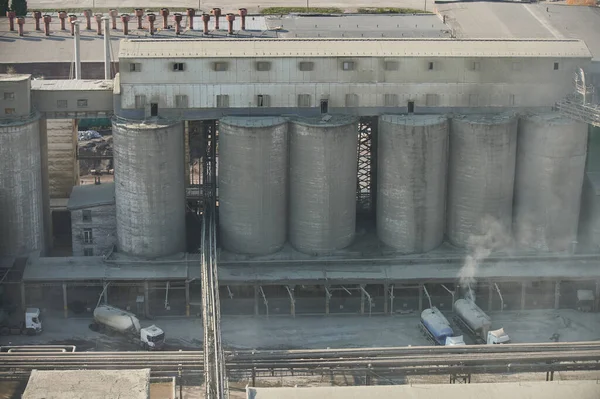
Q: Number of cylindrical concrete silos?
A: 7